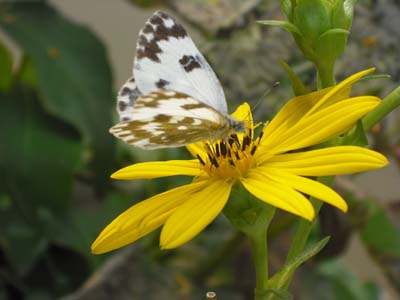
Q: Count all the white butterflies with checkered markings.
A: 1